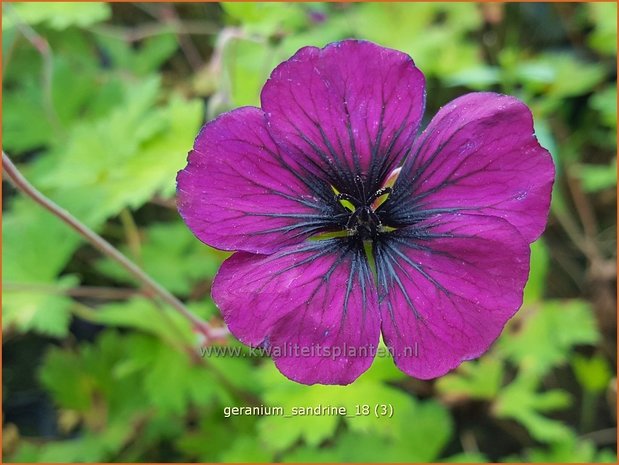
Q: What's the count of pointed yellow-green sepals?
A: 5